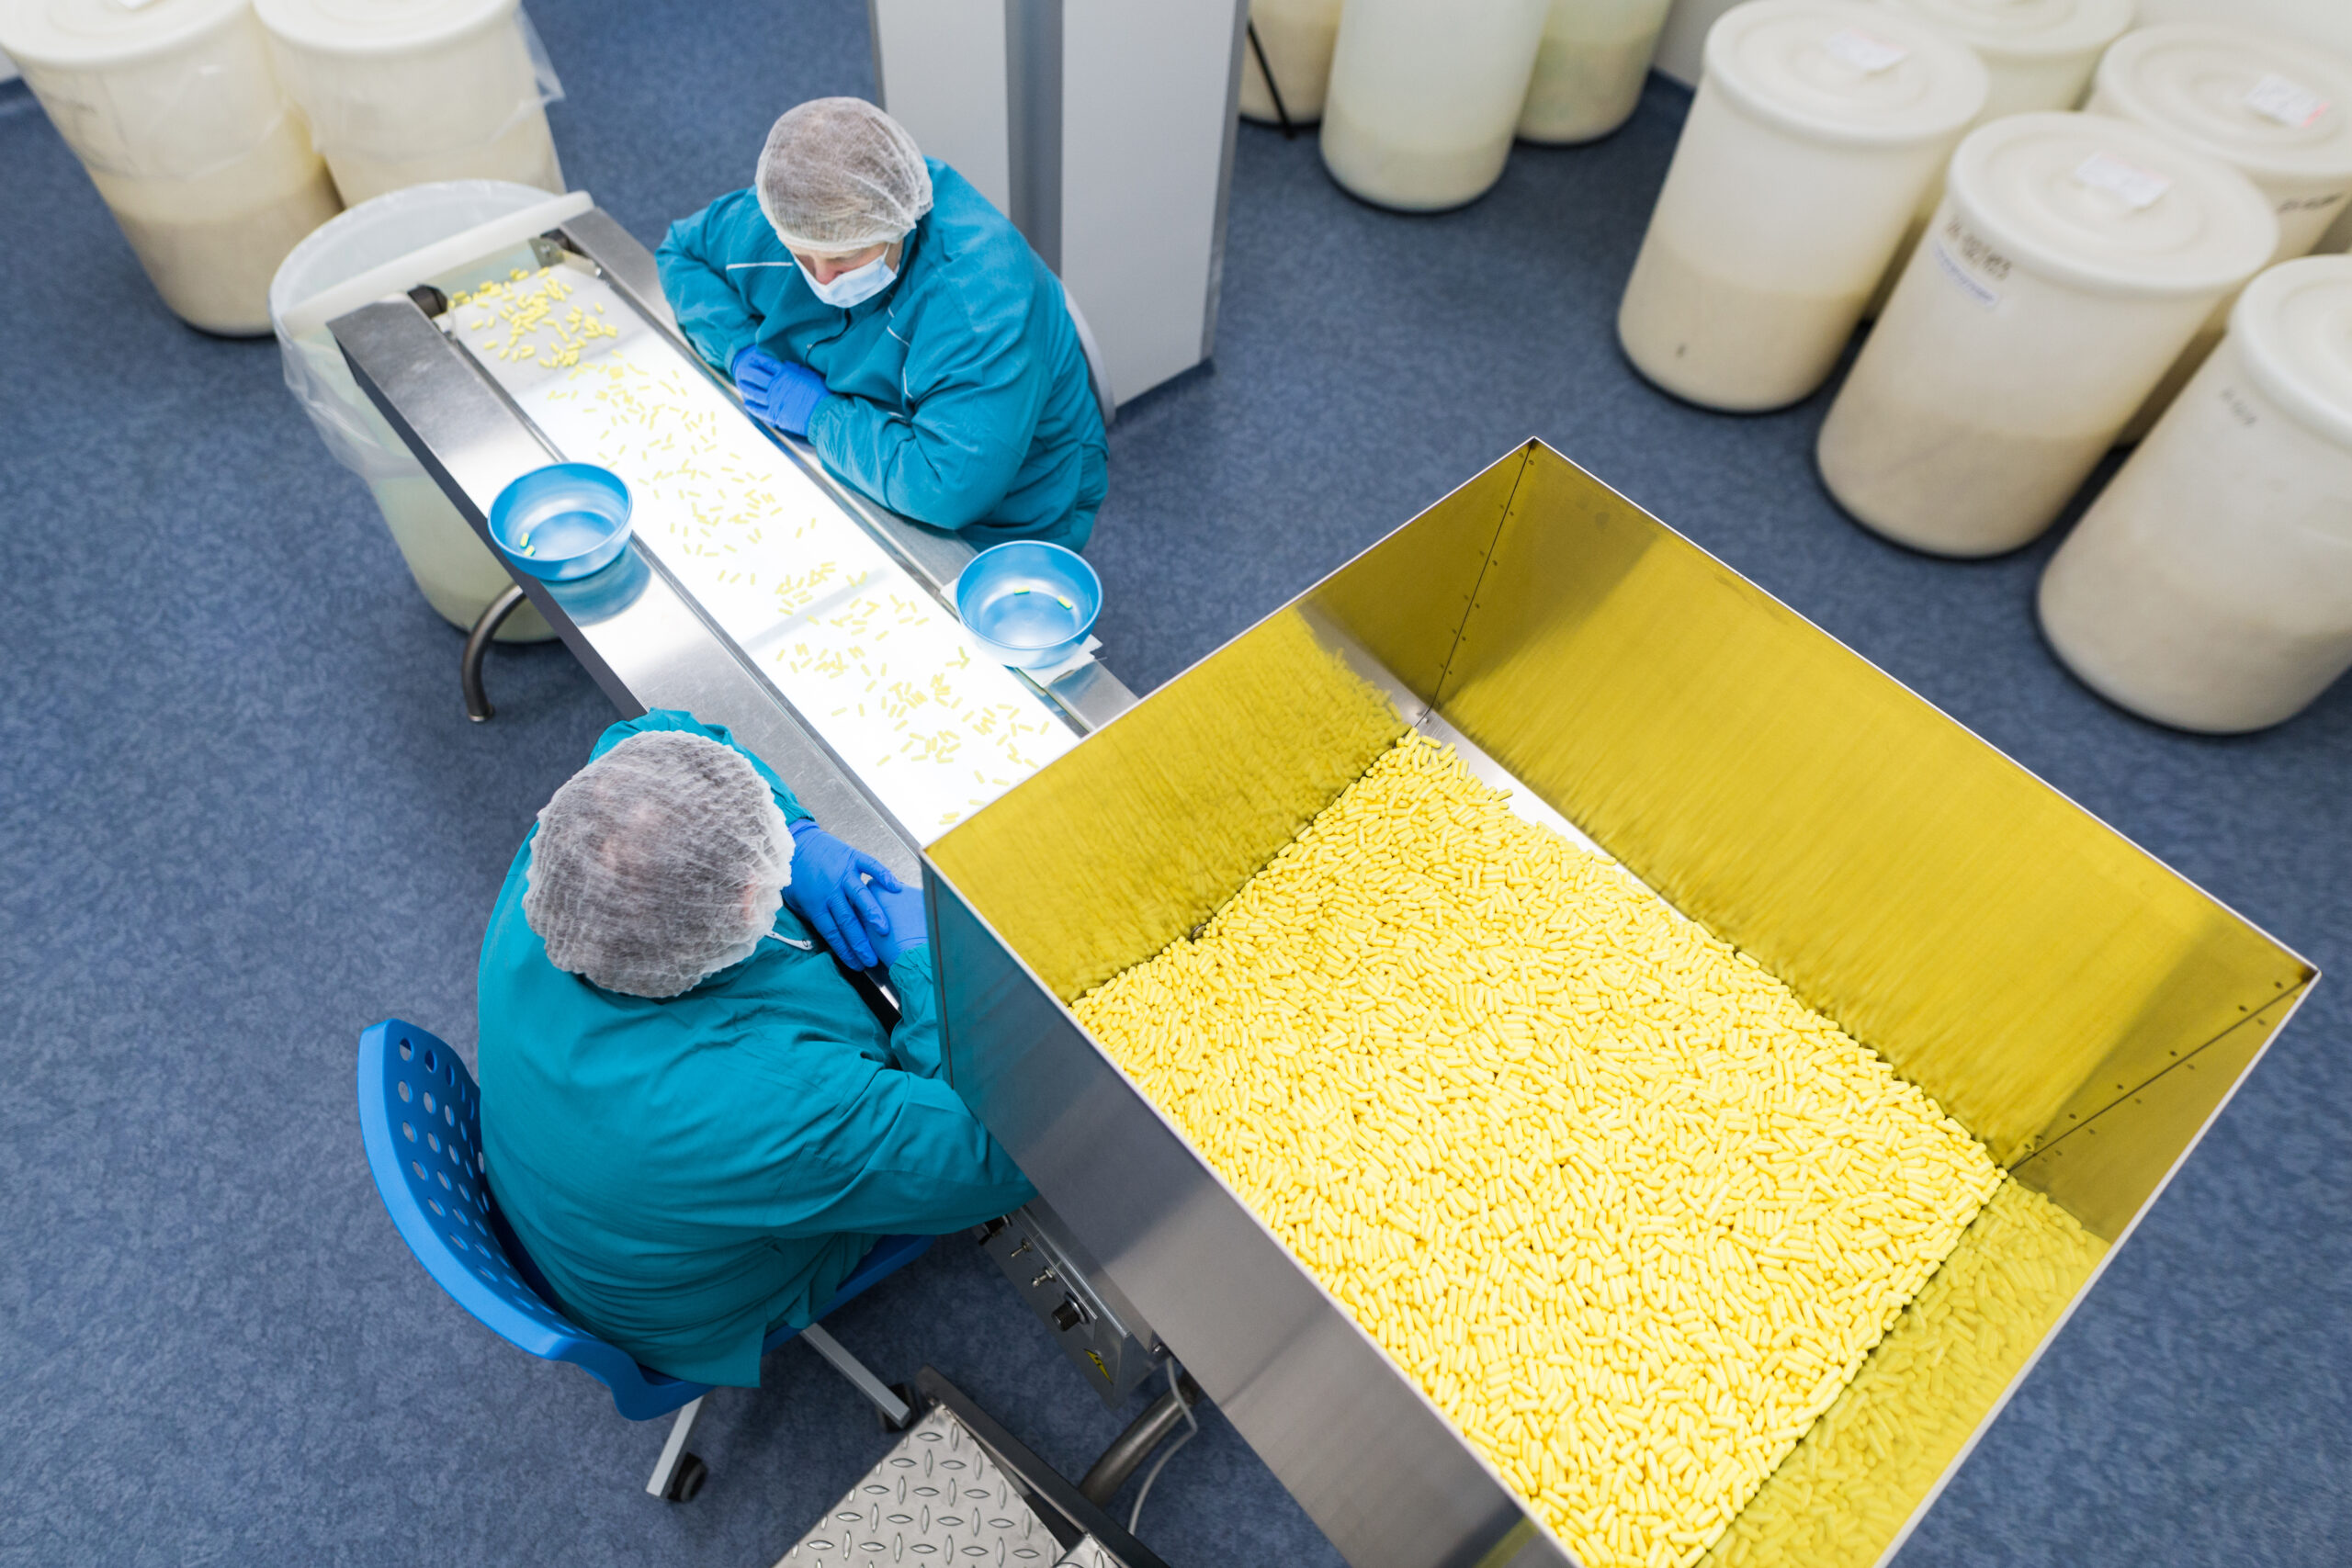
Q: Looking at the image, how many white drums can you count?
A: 11